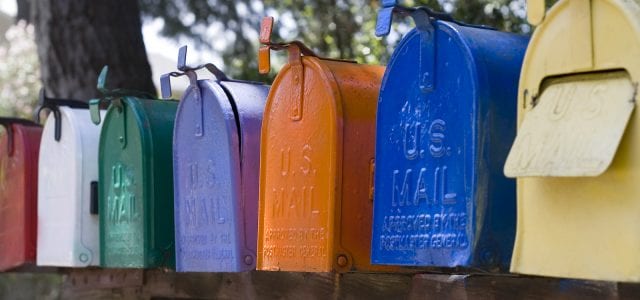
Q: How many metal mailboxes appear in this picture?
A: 7